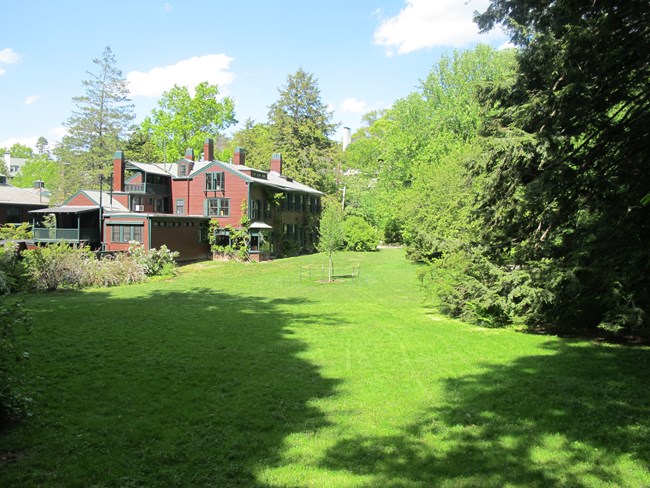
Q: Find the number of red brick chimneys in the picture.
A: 5